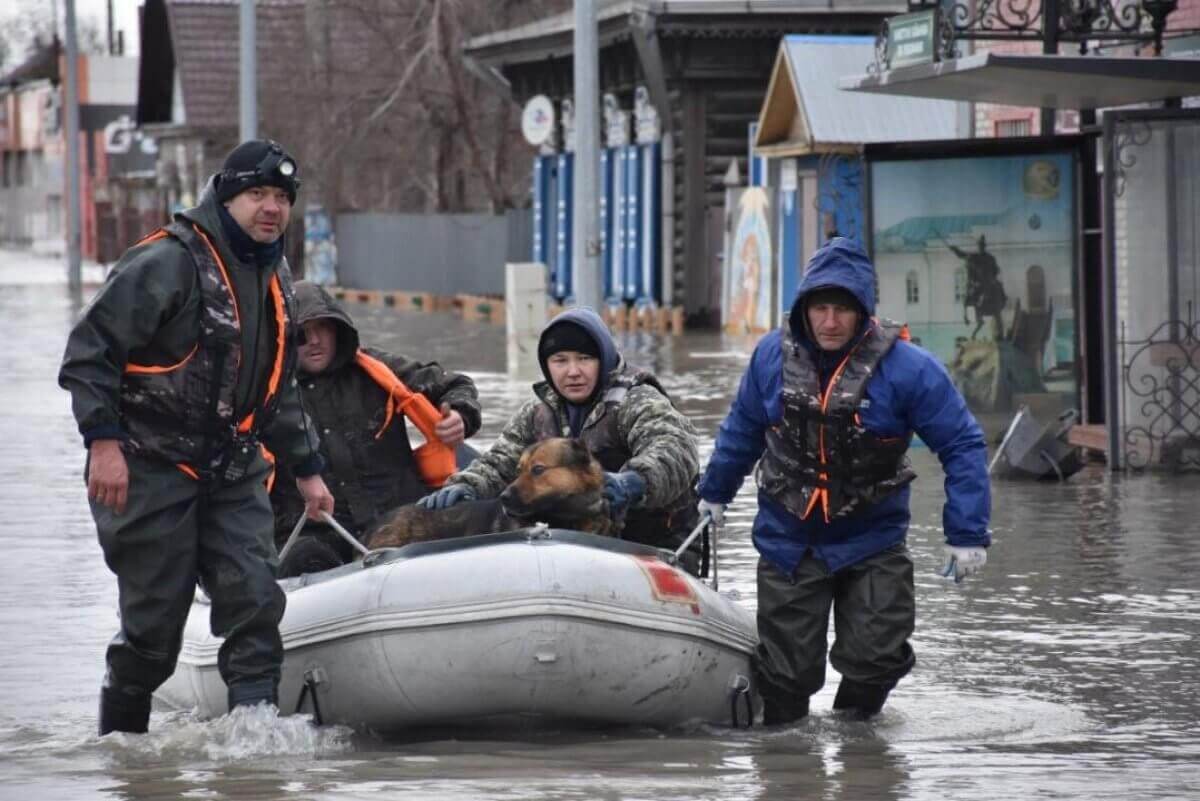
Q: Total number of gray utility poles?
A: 3